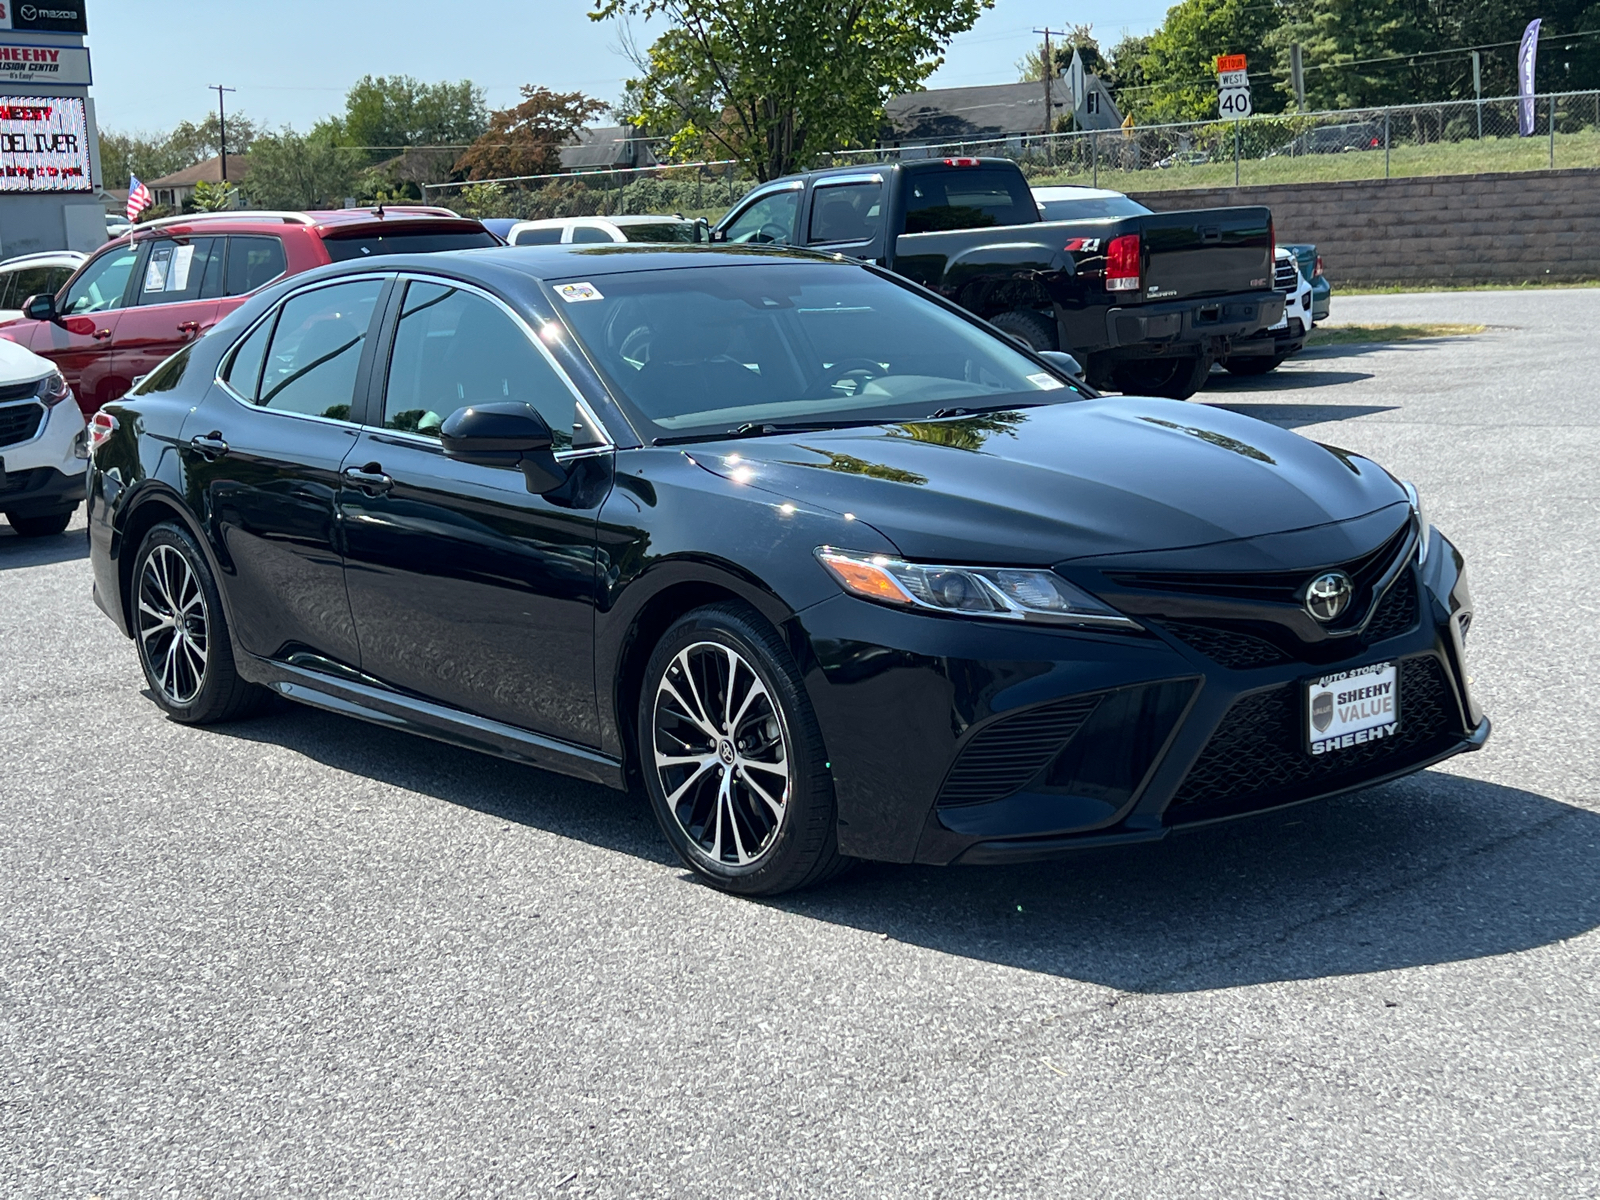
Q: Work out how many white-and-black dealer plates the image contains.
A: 1